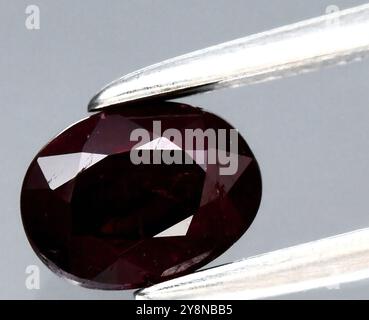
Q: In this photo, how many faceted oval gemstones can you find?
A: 1